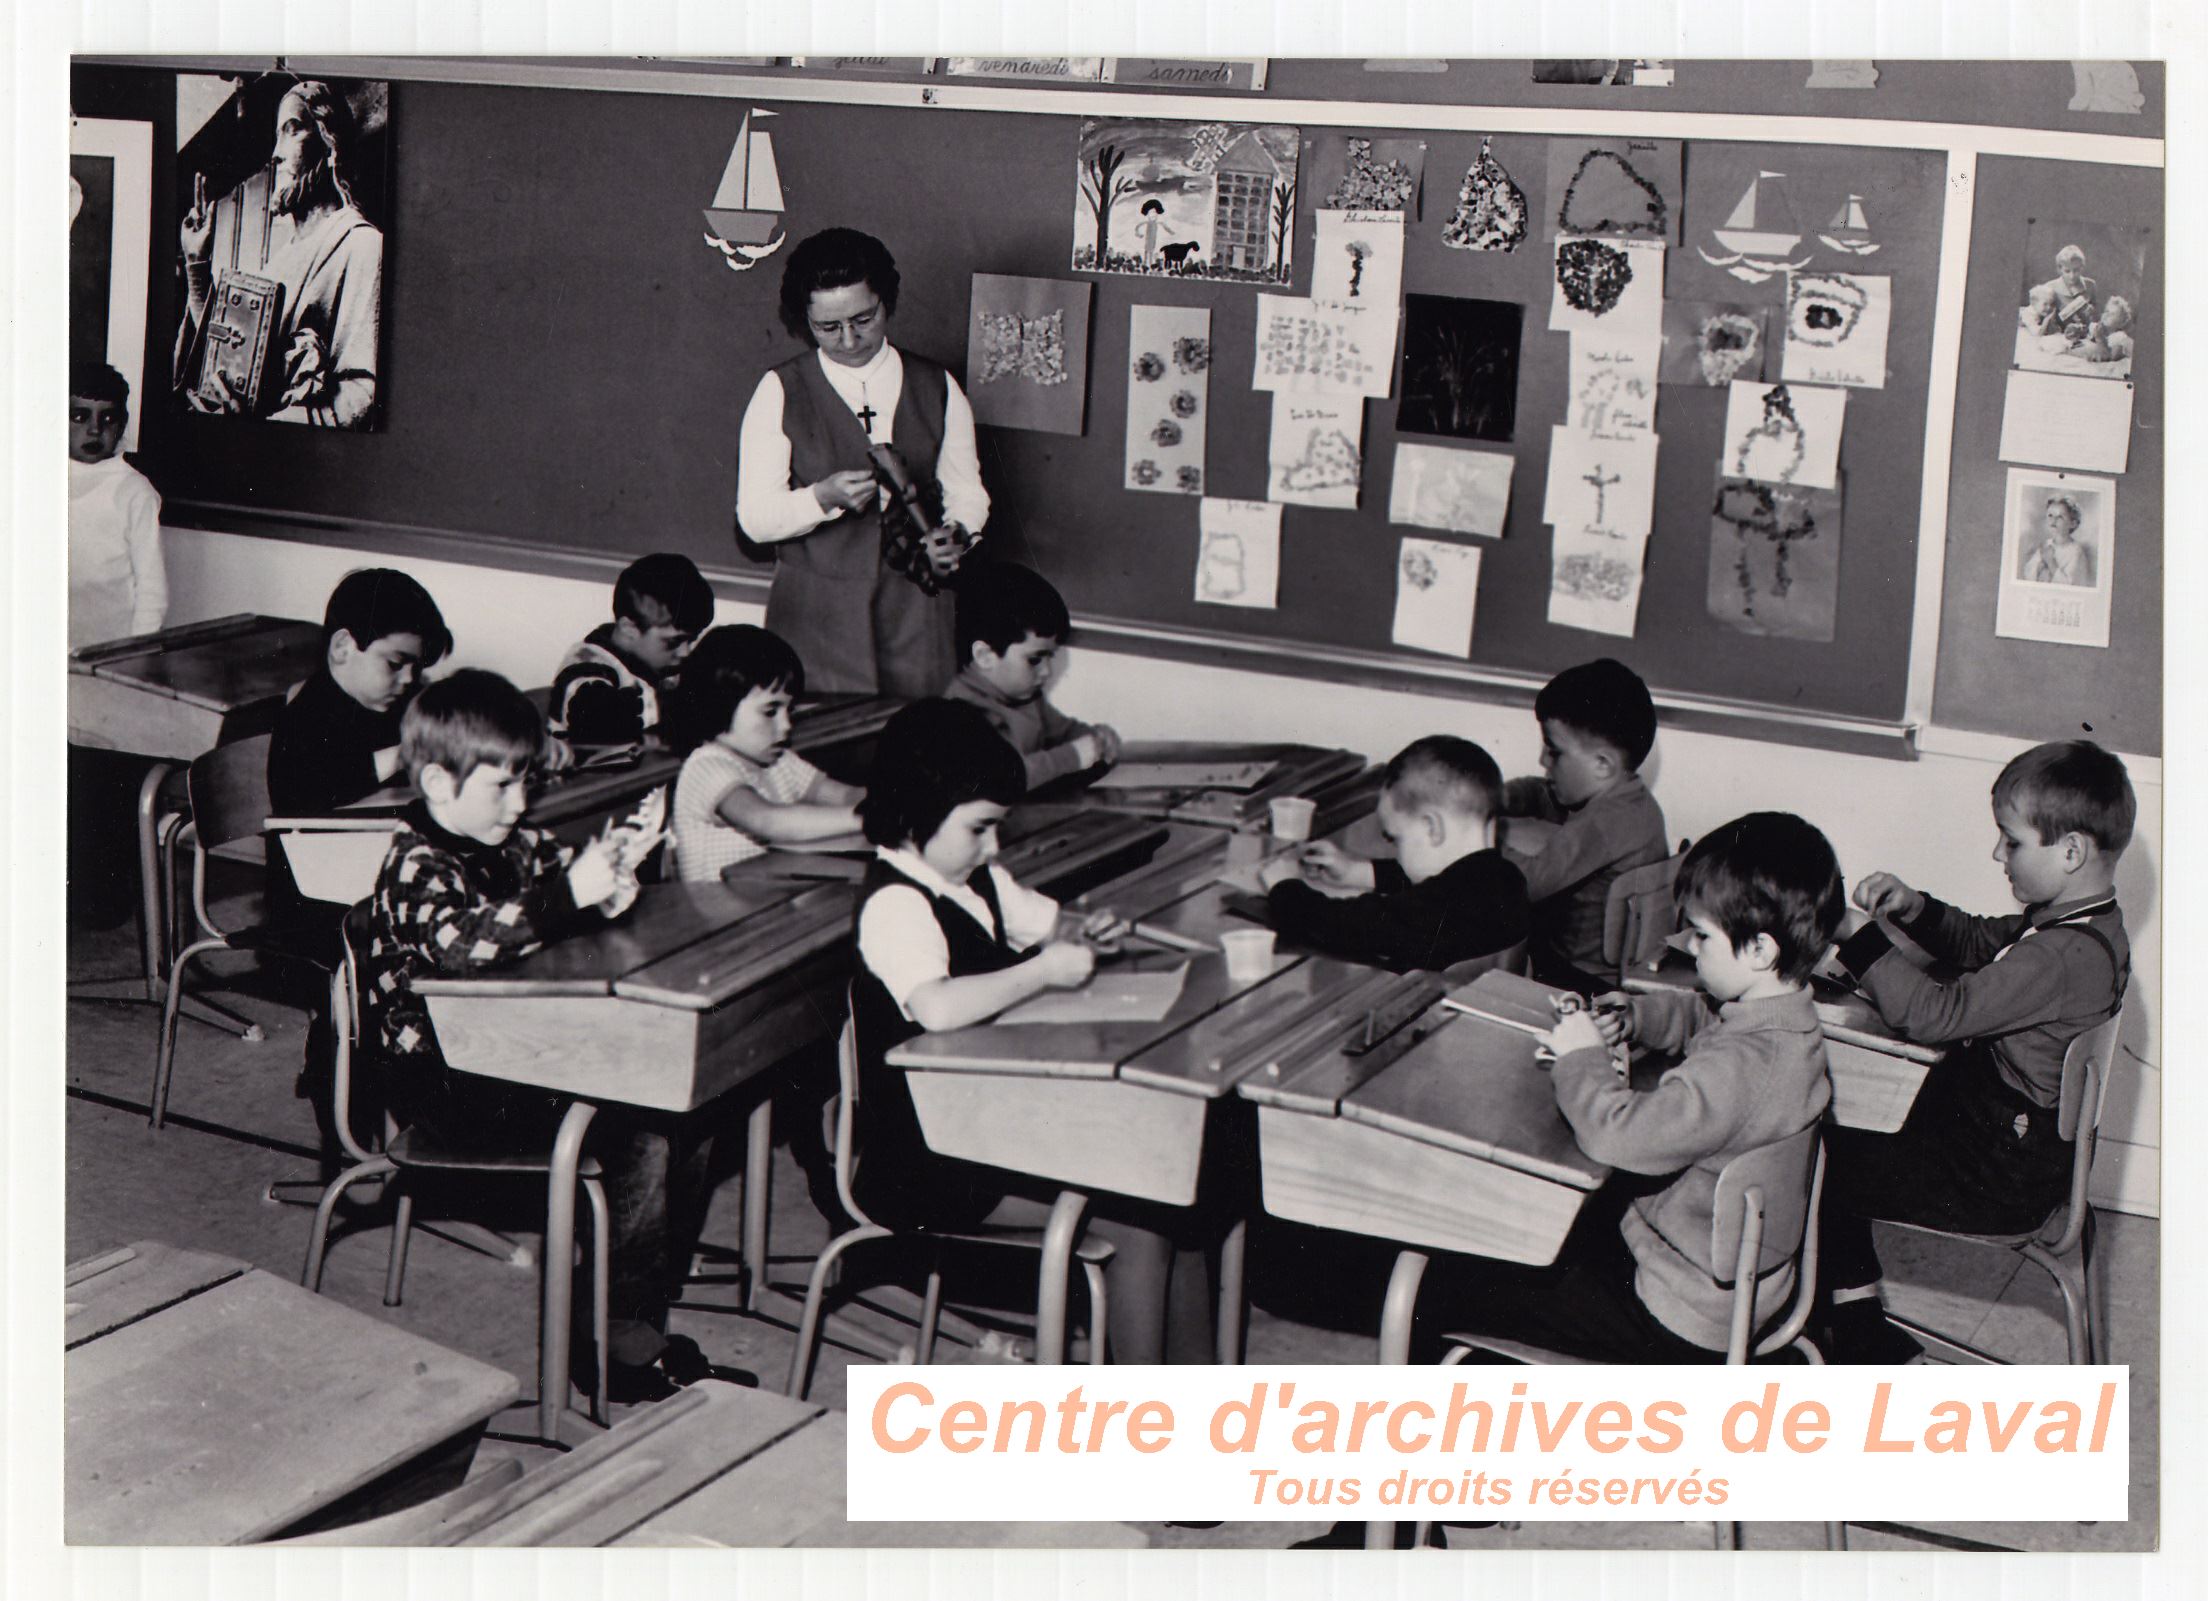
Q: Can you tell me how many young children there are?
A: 11